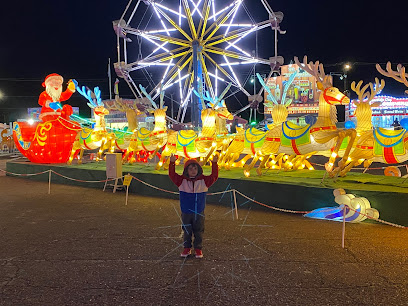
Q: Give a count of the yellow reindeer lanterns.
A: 9